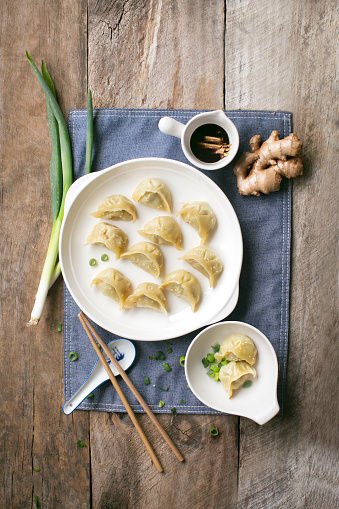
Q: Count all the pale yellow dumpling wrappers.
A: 12